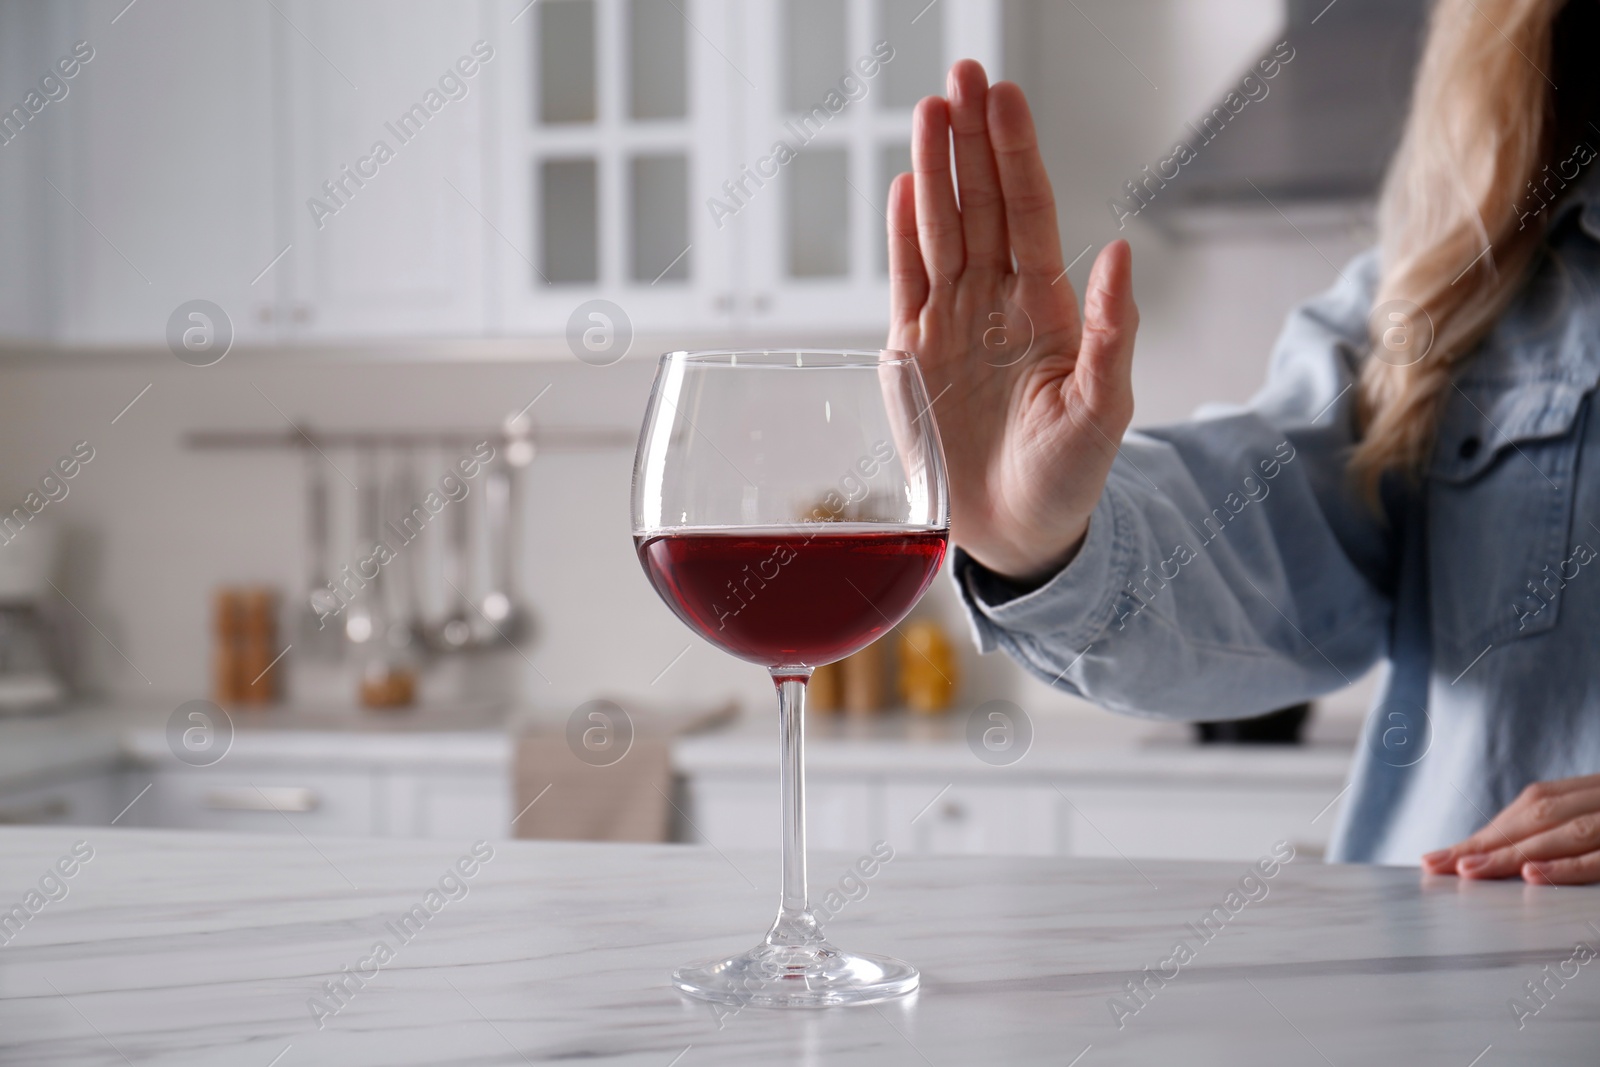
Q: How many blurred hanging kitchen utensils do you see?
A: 5